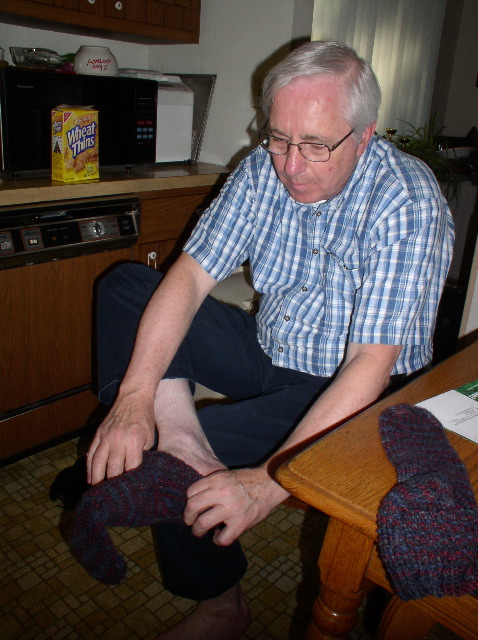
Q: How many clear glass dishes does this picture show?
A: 1